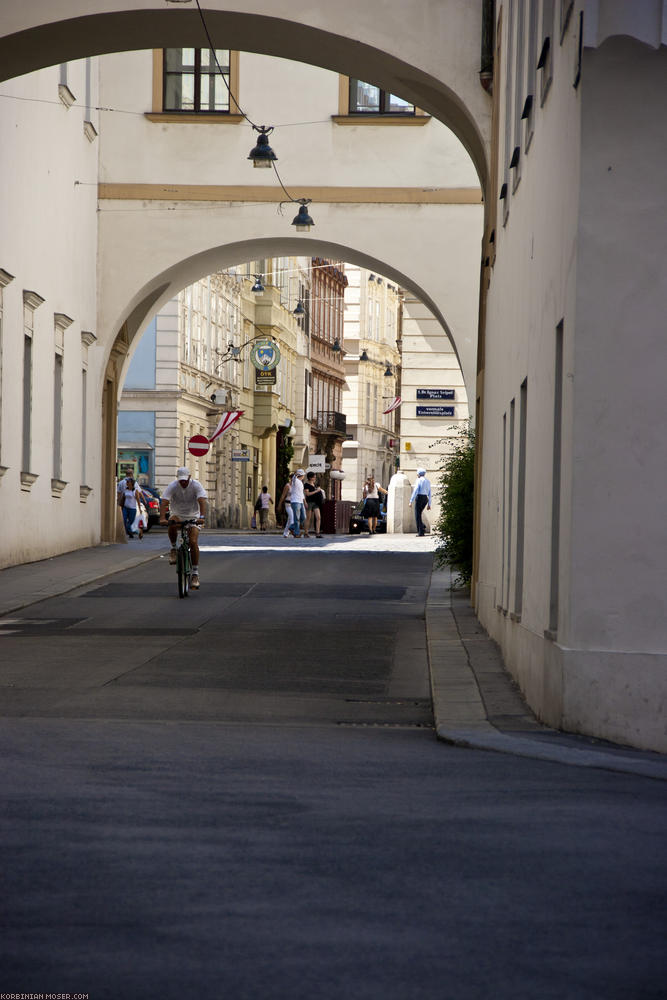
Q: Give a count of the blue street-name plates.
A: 2